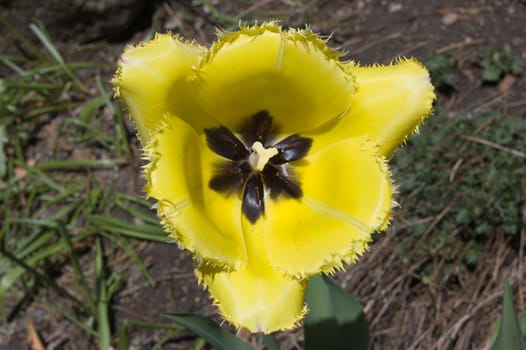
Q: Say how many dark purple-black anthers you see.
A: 6